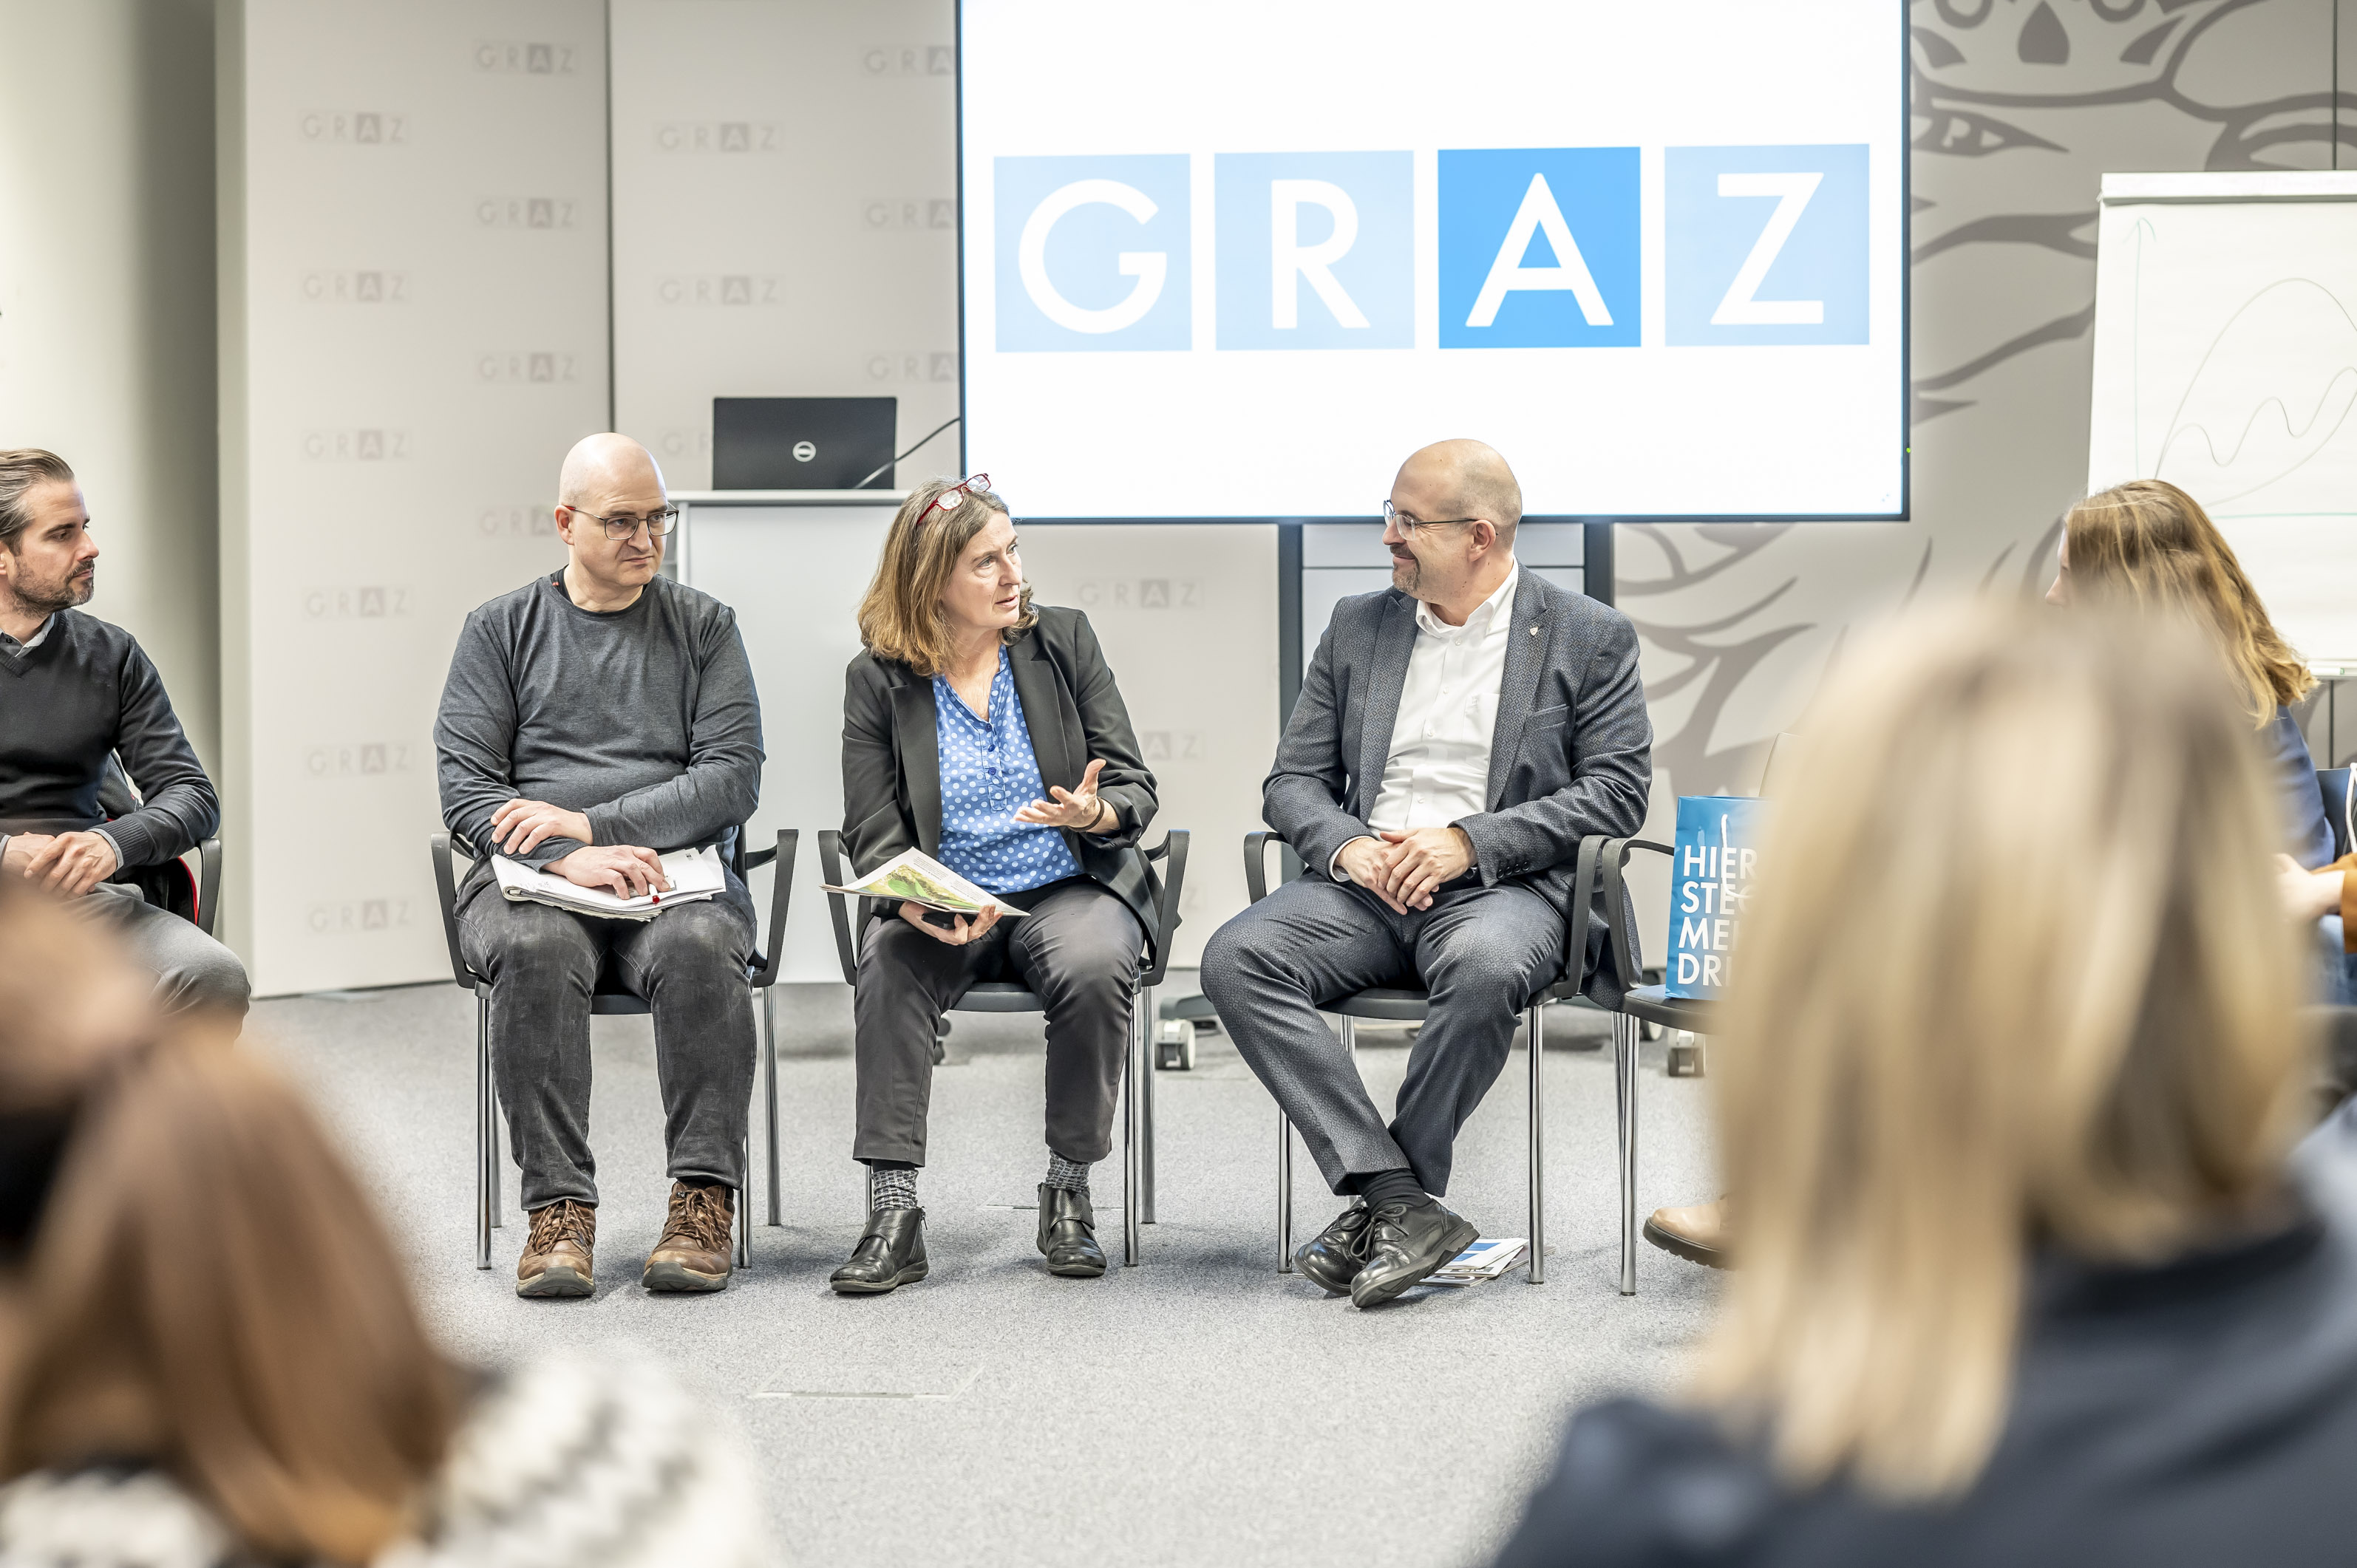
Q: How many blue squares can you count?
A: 4